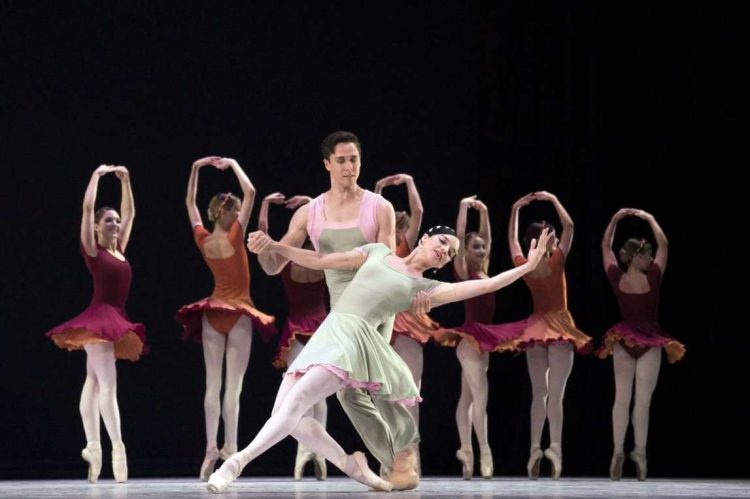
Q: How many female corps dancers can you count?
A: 7